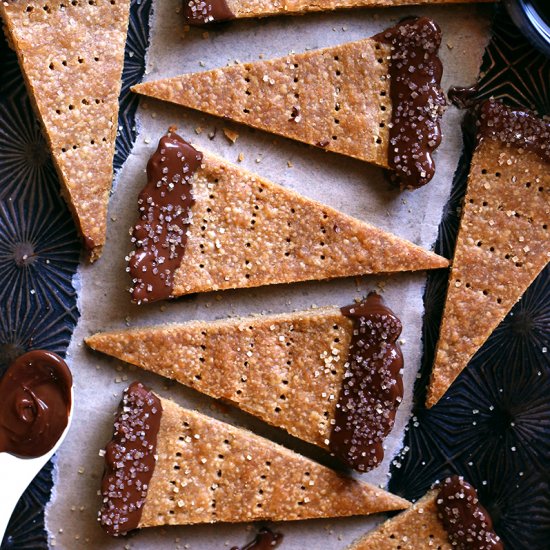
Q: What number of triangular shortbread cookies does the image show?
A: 8